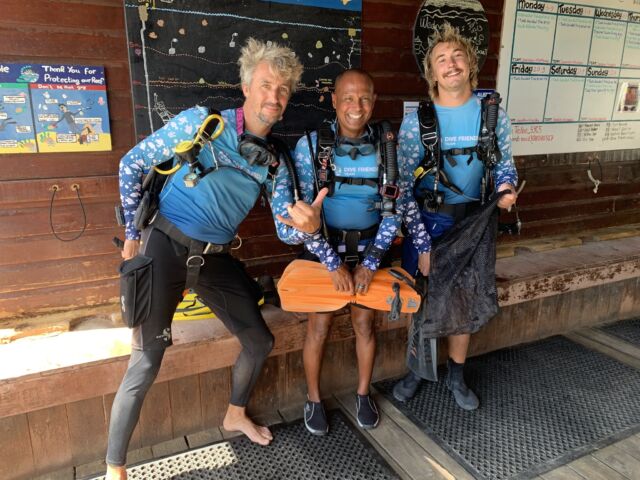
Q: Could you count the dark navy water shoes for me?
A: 2